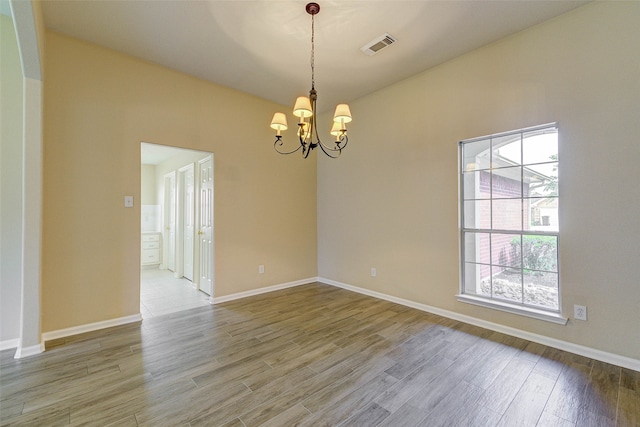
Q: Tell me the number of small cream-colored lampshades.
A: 5